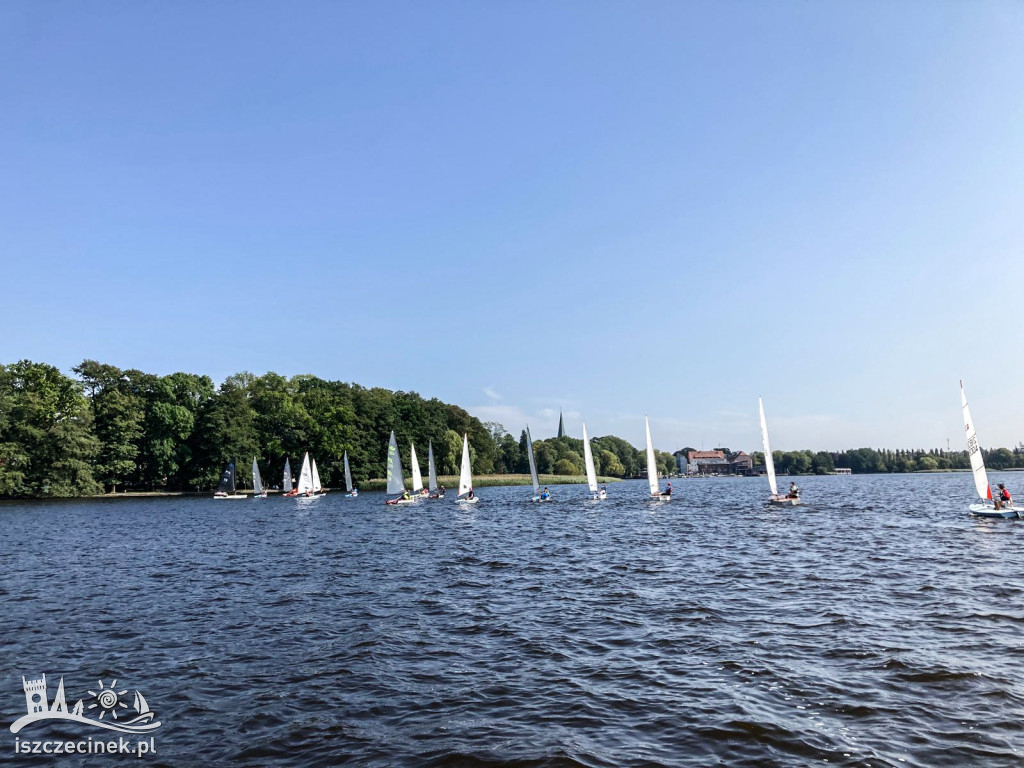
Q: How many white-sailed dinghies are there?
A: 14